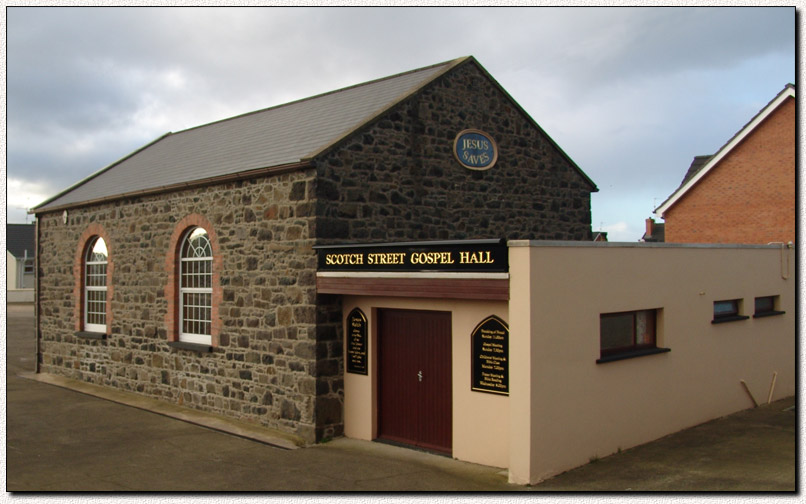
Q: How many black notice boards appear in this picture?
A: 2